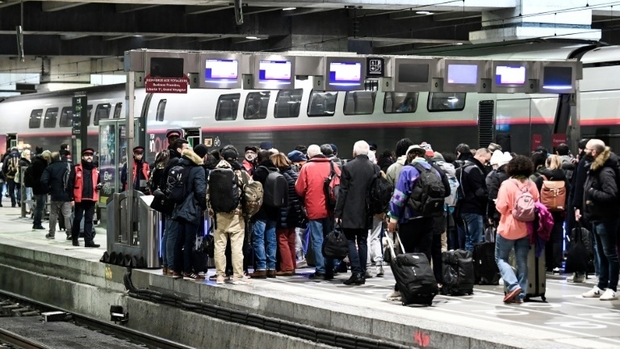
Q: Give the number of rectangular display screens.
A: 8